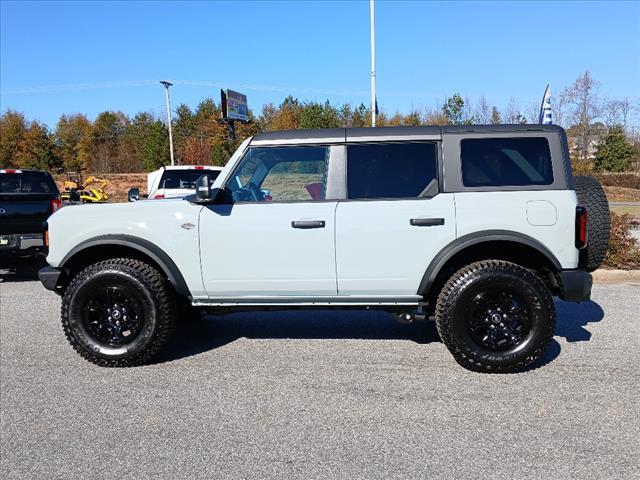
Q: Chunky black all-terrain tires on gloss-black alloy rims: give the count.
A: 2